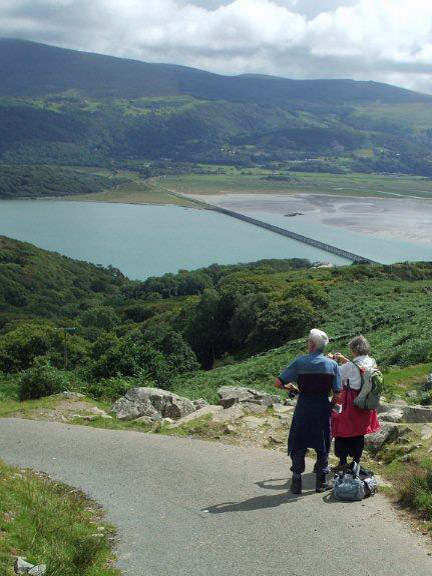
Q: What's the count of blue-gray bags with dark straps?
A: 1